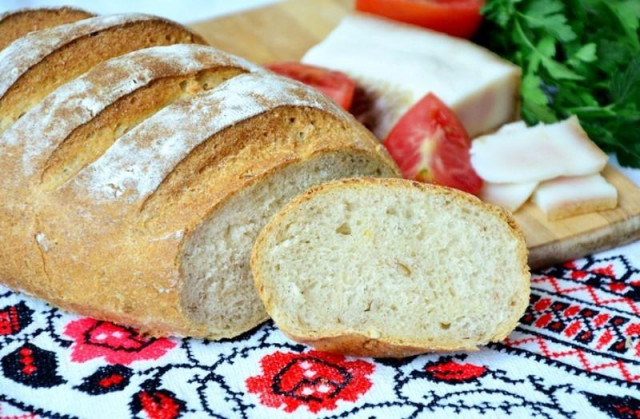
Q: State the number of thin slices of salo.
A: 3